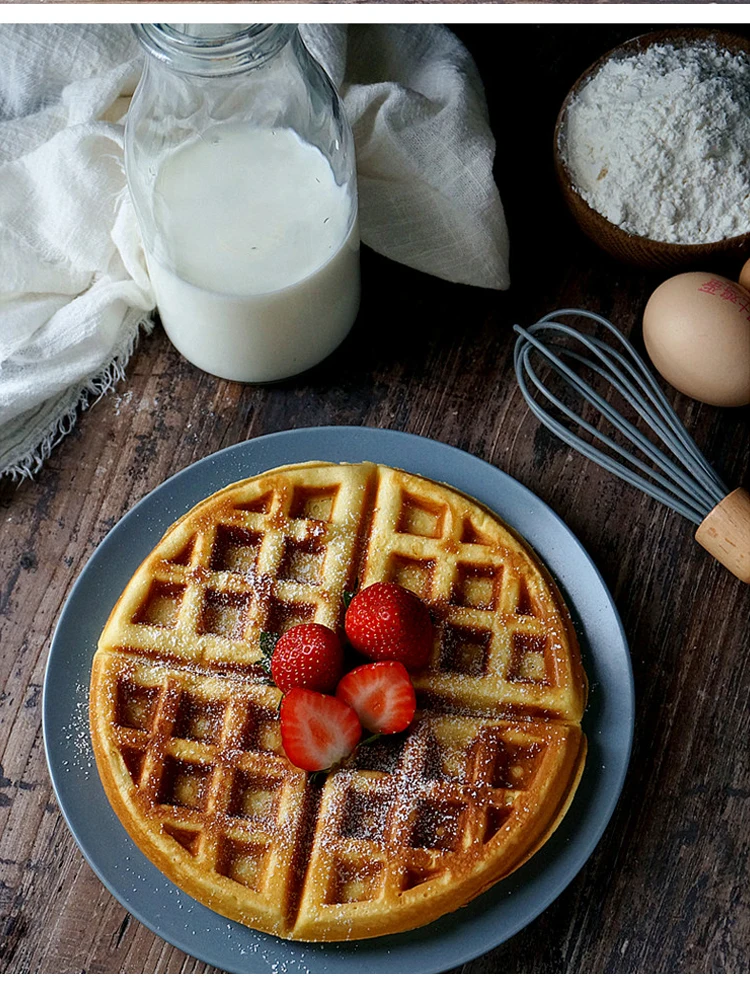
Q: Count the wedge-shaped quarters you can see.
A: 4